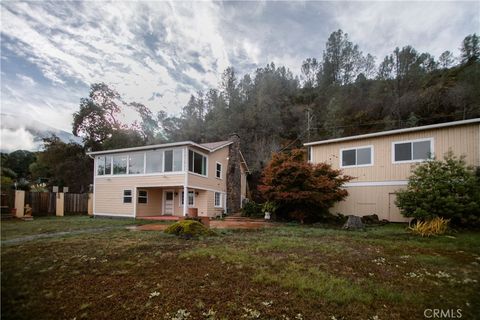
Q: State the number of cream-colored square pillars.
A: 3